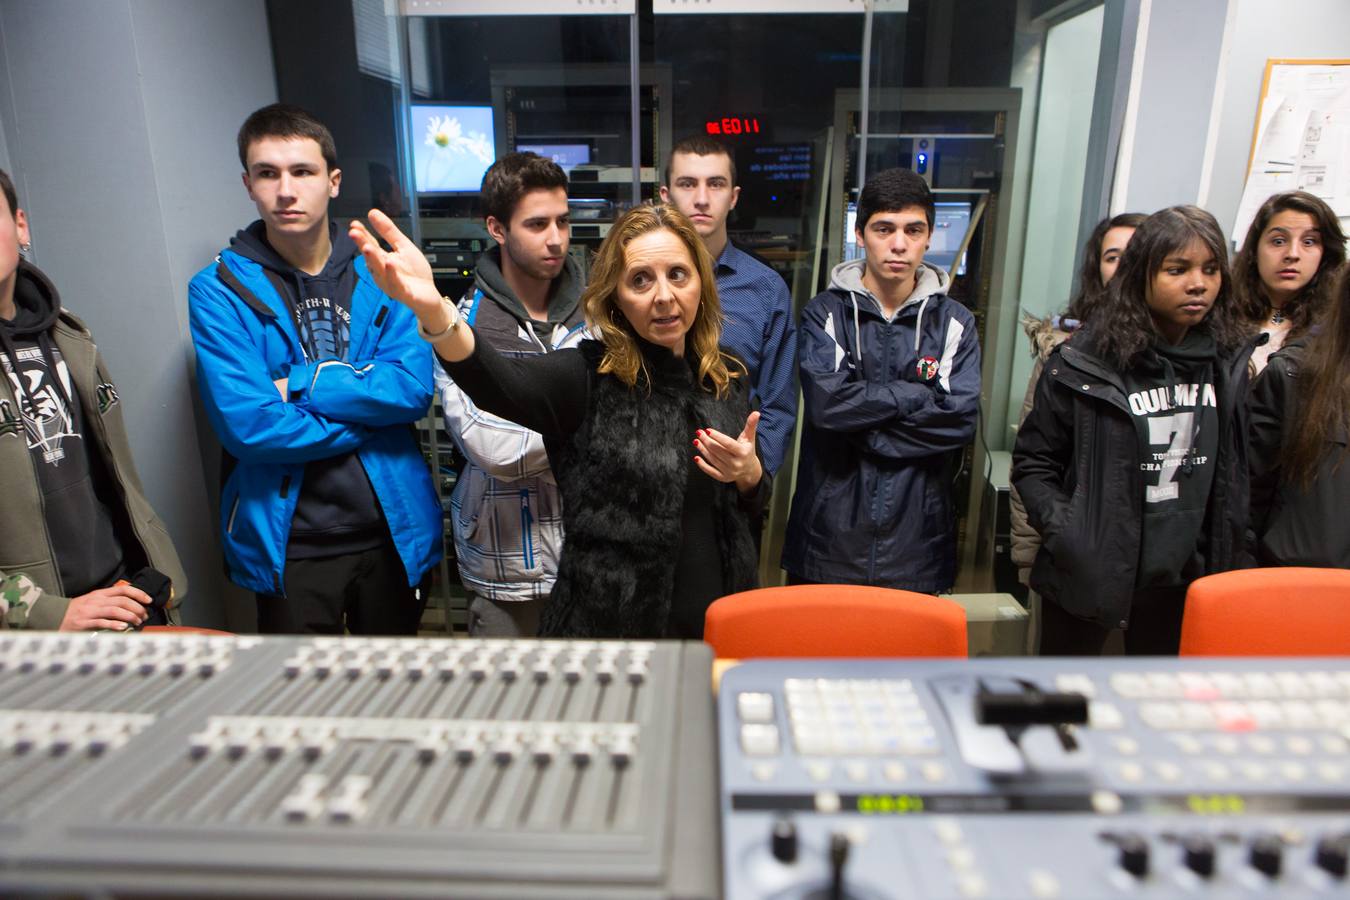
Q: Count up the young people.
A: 9